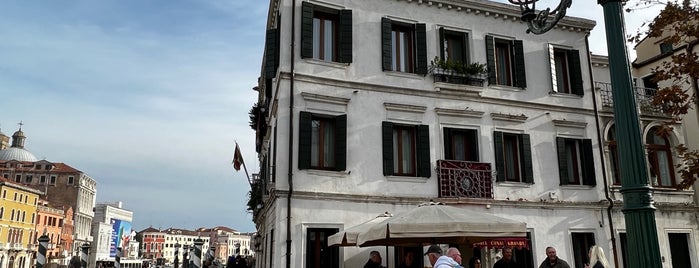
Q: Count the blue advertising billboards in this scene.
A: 1